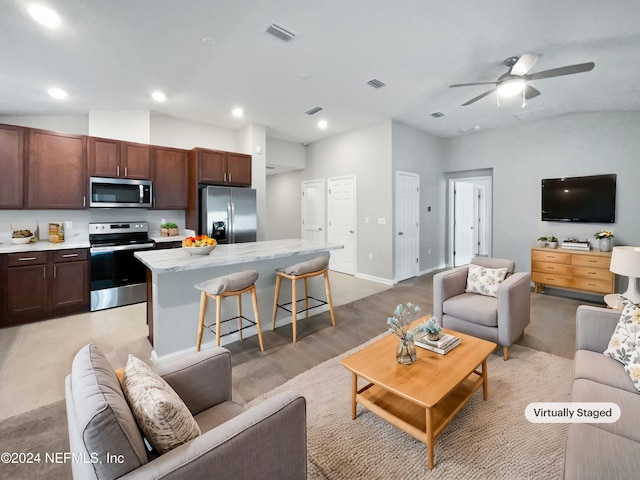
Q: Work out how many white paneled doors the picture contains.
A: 4